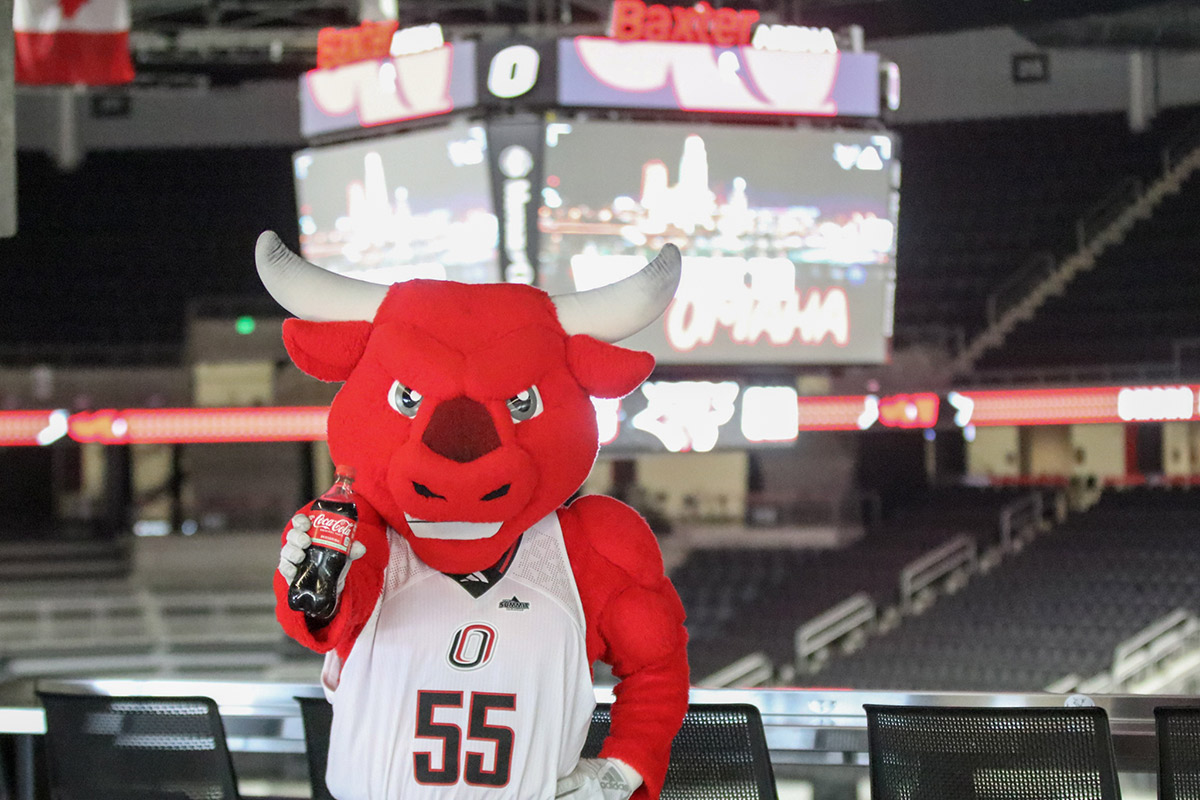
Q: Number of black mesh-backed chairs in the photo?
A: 5